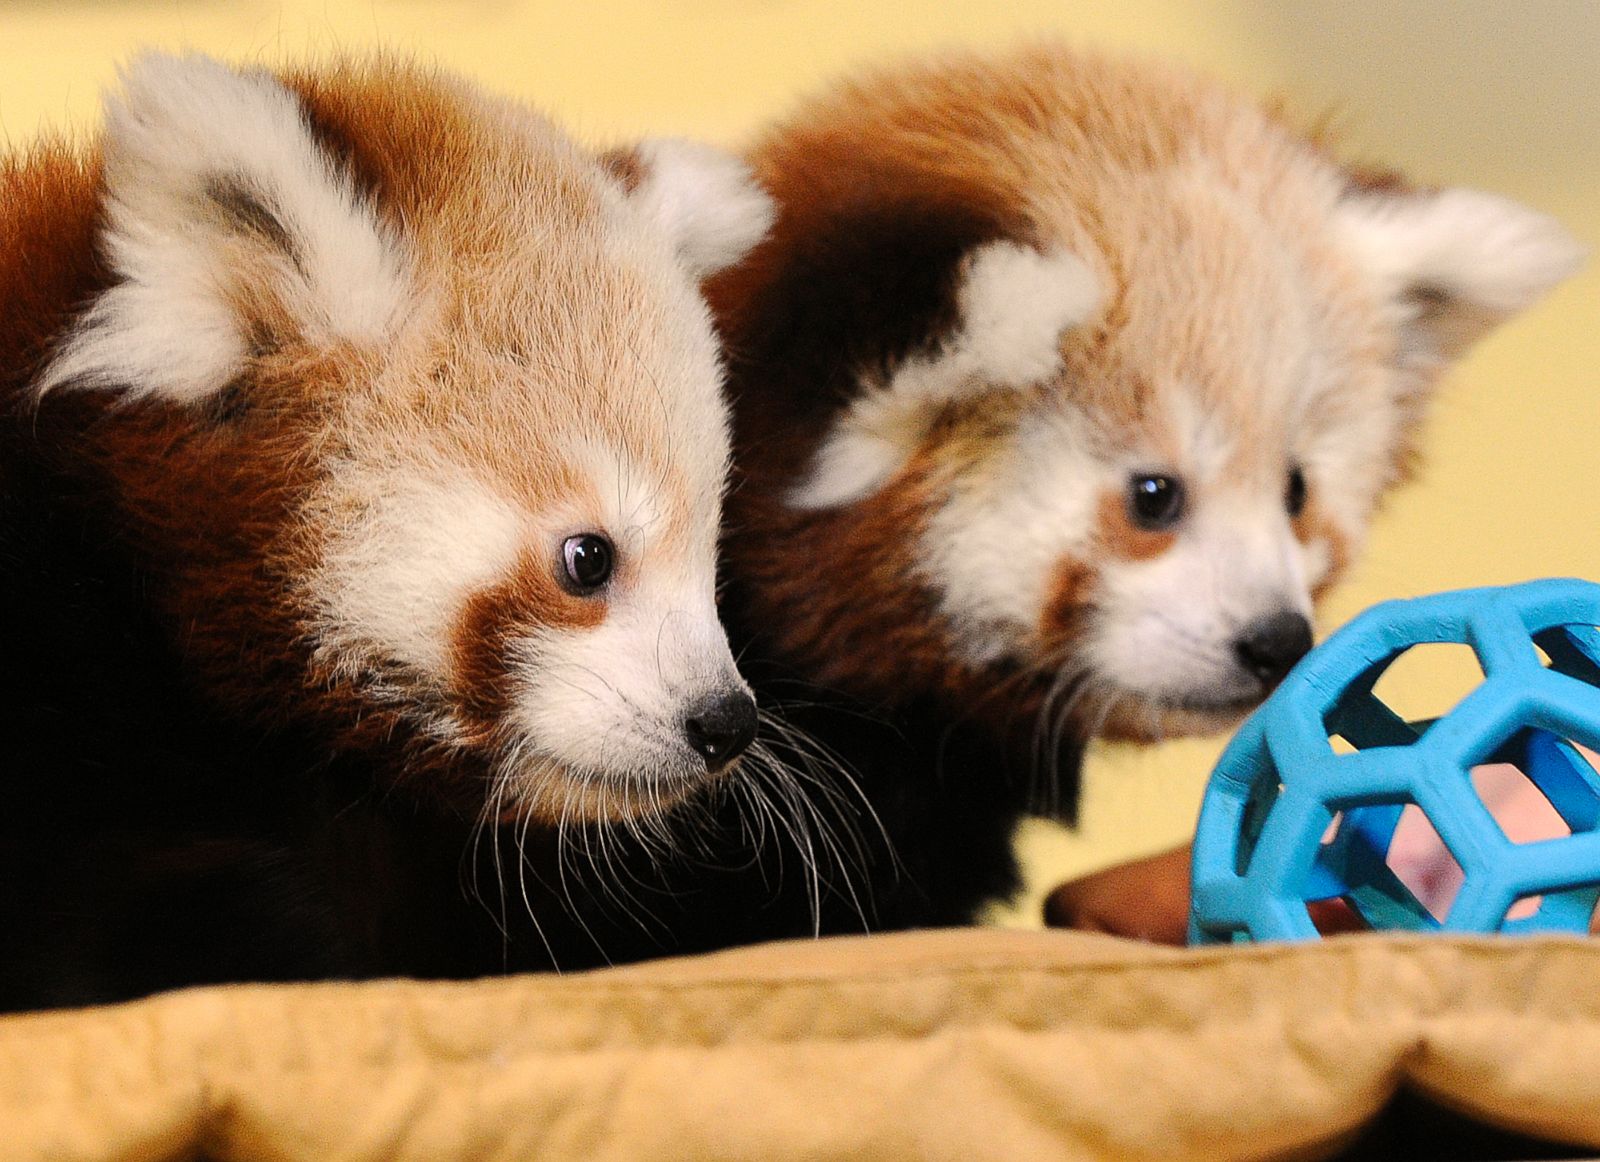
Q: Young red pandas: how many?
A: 2